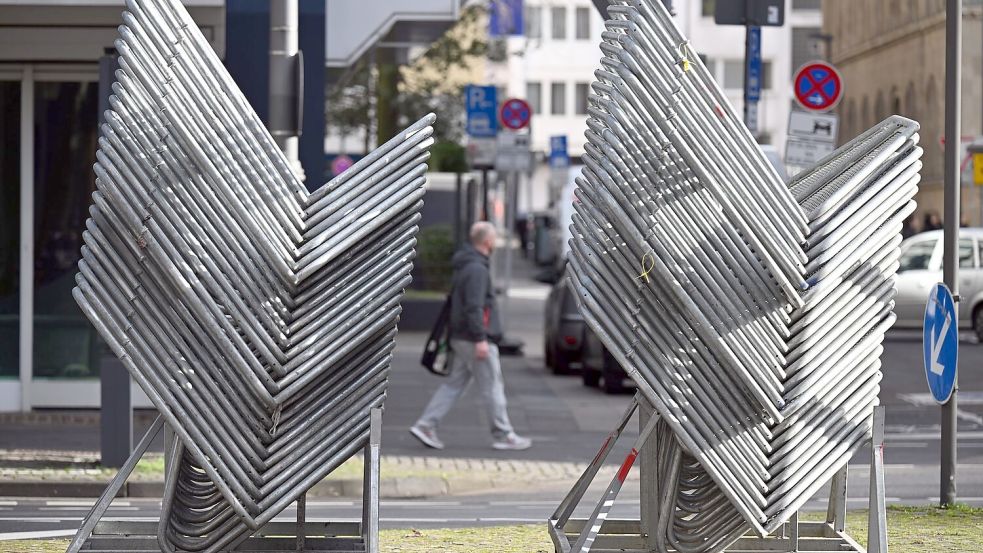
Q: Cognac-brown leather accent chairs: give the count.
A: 0